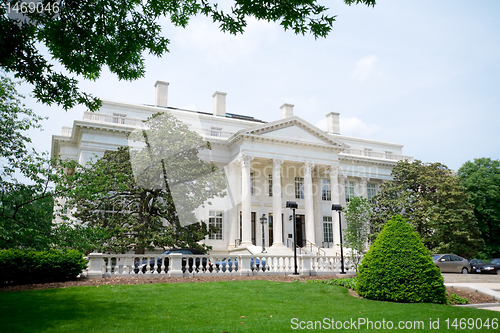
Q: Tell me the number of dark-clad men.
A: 0